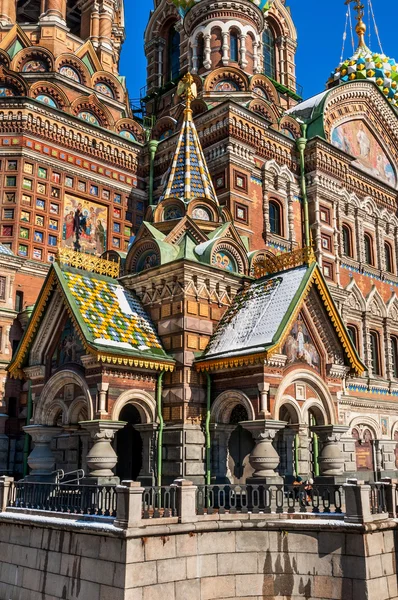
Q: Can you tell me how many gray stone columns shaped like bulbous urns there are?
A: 4